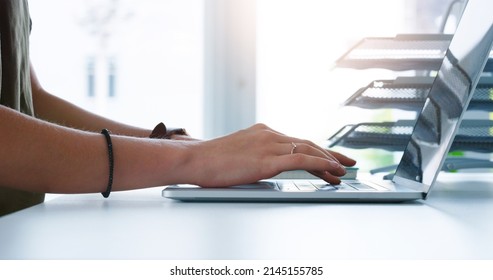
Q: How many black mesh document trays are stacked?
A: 3